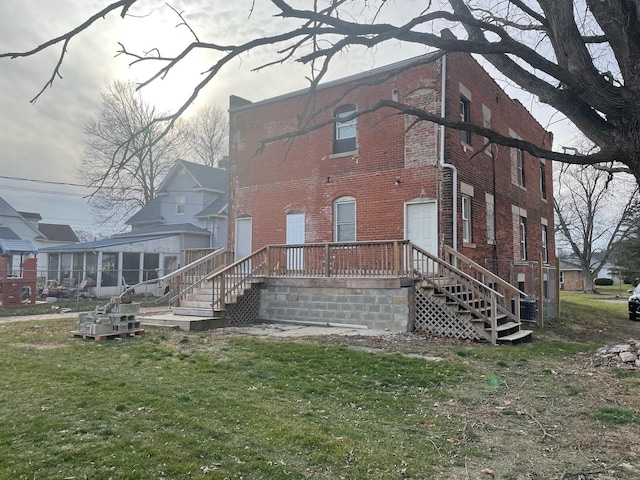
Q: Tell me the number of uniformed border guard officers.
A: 0